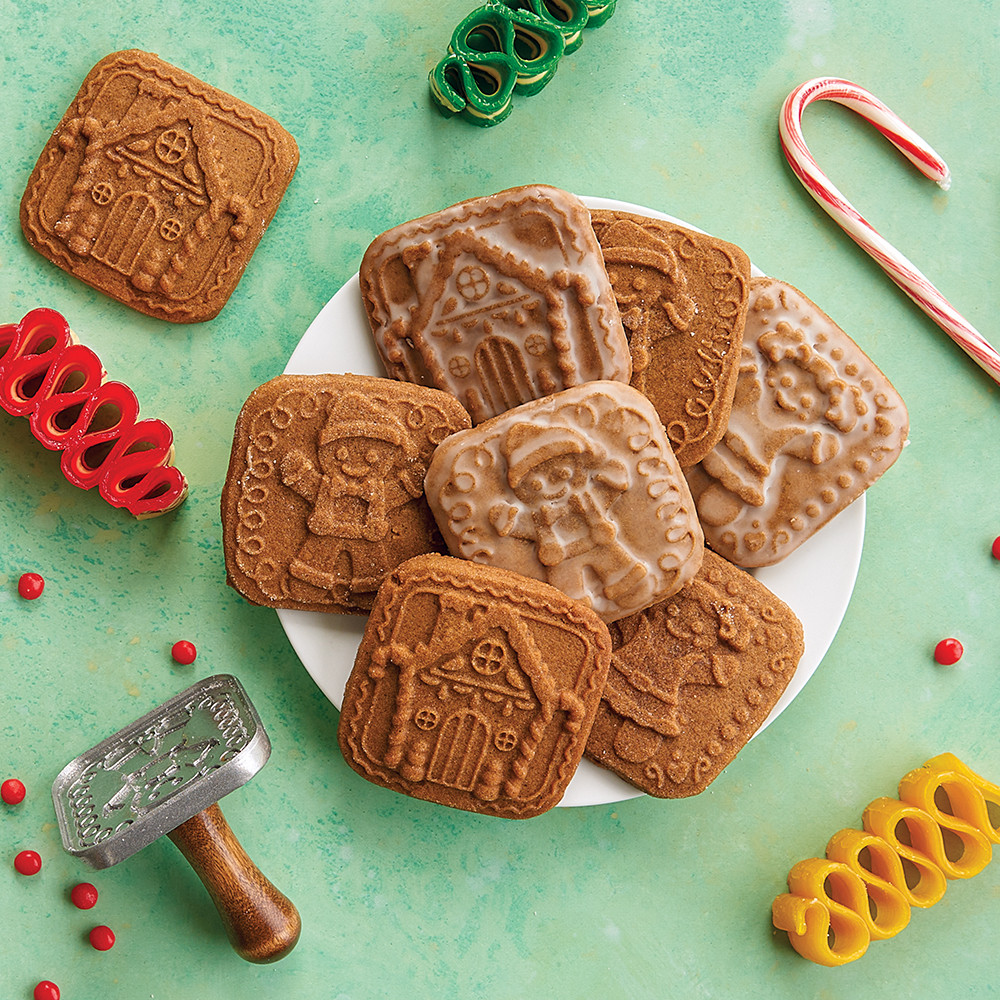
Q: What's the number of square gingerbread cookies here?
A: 8